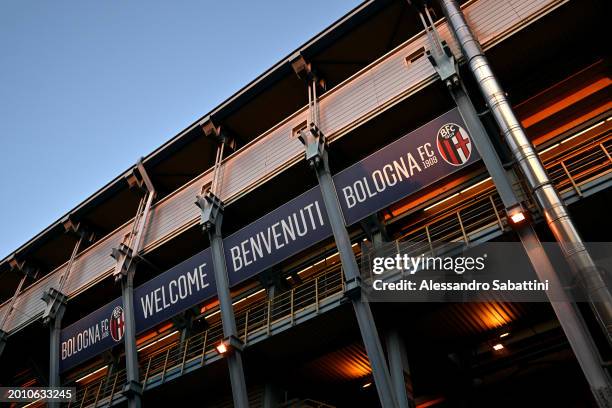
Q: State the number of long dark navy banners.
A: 4